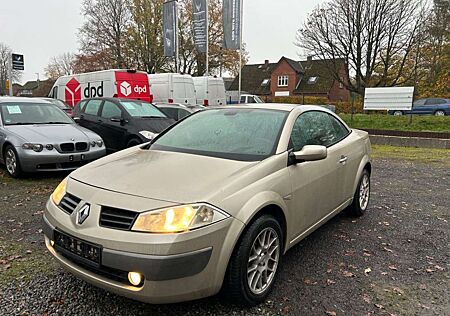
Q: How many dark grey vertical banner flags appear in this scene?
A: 3